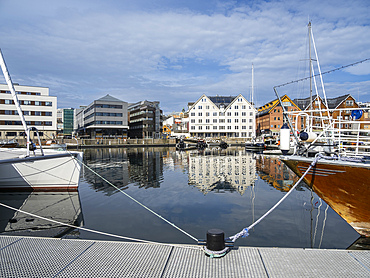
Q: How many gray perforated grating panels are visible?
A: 6